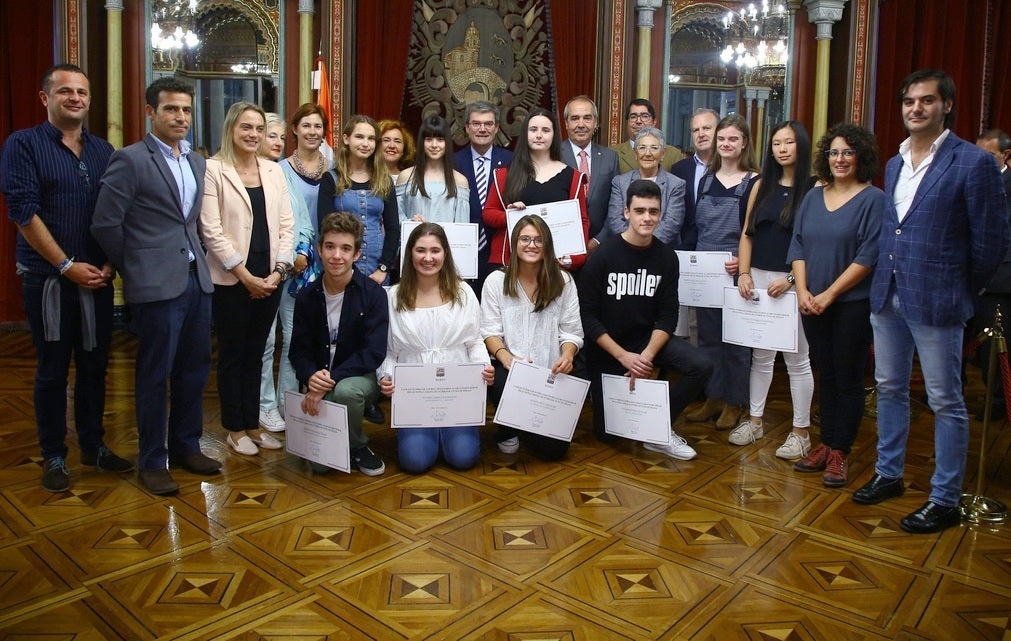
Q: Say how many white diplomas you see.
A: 8